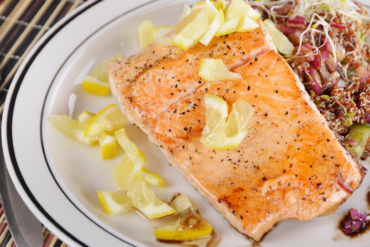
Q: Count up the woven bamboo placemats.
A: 1